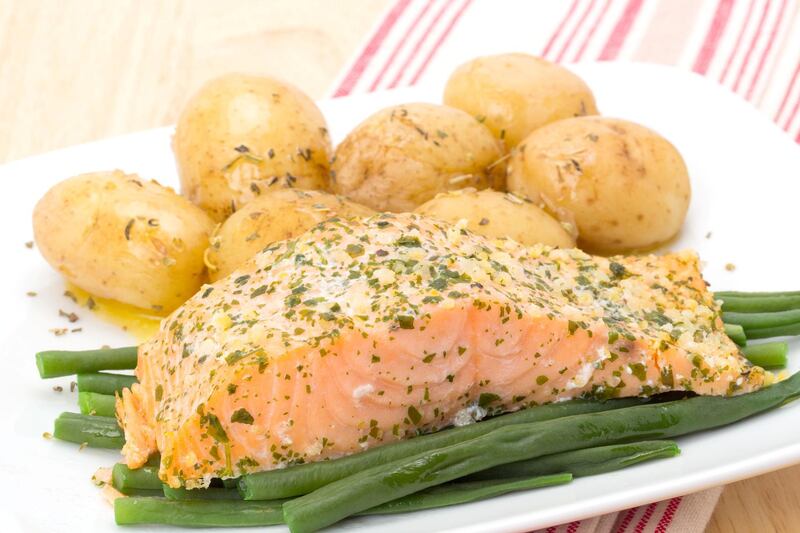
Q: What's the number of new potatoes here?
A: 7